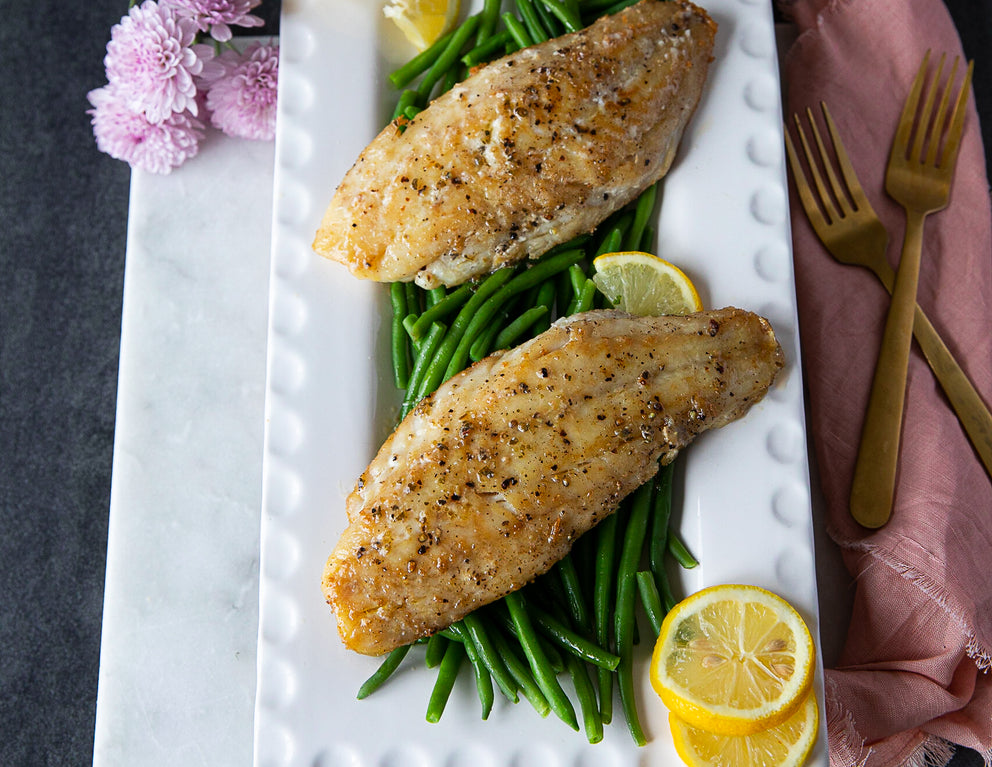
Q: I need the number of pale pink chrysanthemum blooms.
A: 4